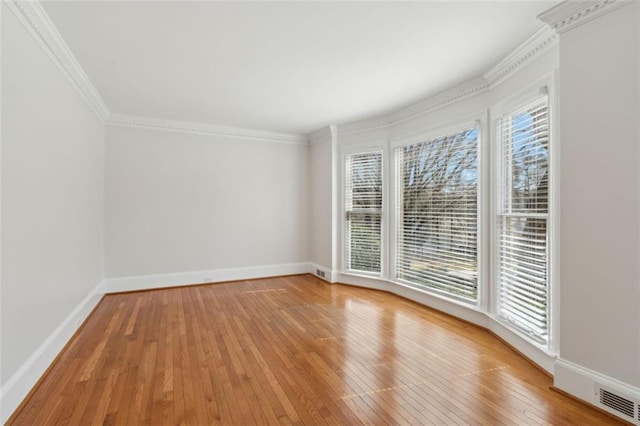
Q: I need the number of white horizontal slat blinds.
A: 3